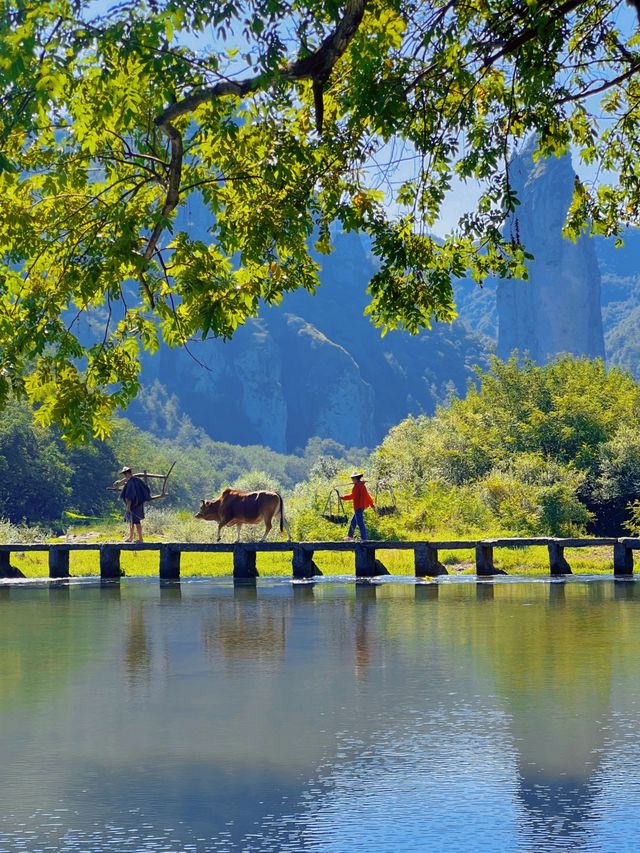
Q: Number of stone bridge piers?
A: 11